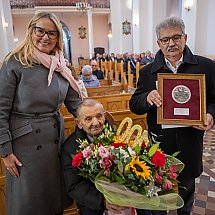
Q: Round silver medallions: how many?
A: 1